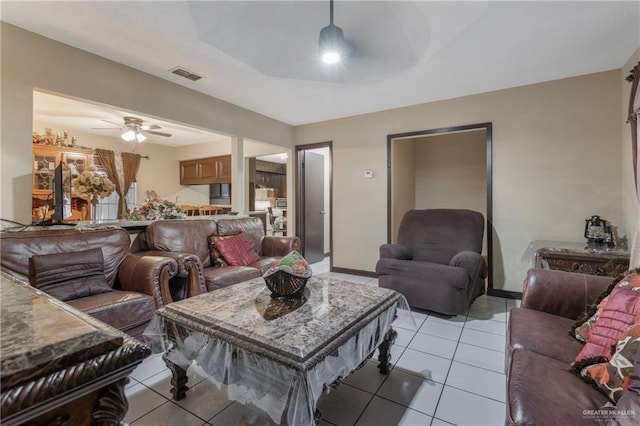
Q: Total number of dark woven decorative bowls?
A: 1